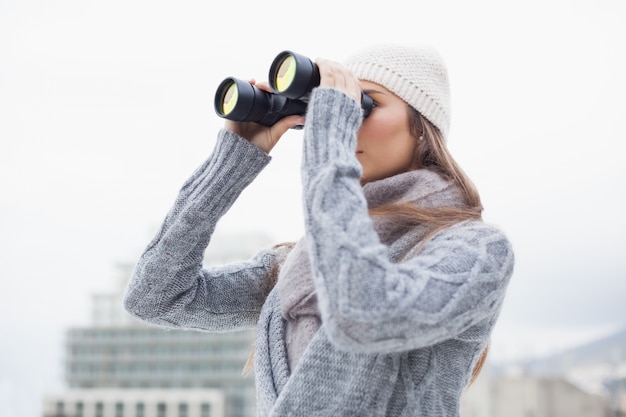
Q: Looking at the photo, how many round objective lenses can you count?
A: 2